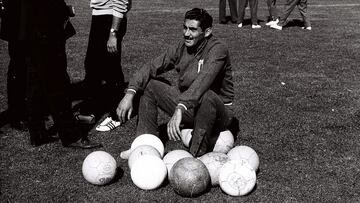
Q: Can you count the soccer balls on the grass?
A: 11